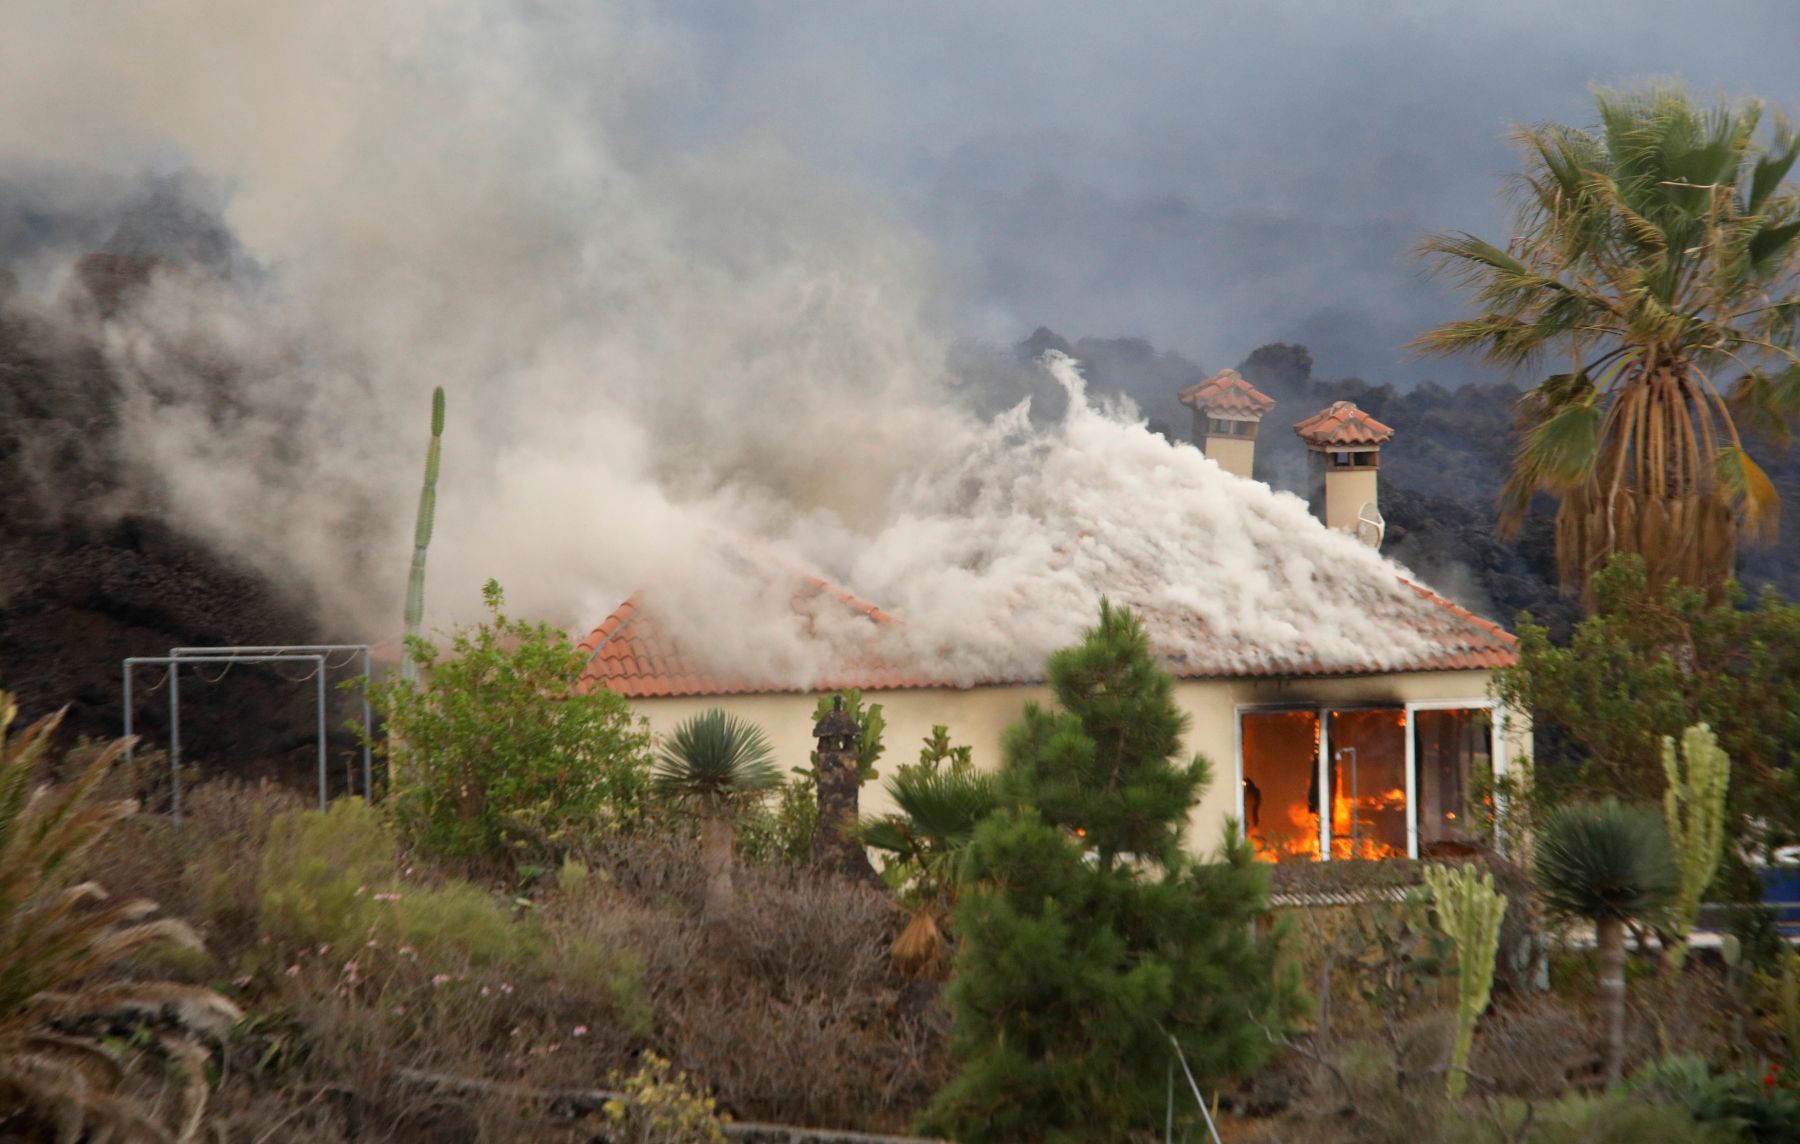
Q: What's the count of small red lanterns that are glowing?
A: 0